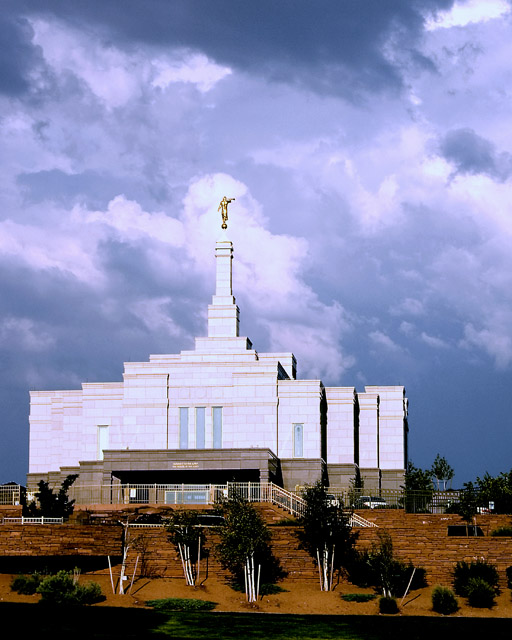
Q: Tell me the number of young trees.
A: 5